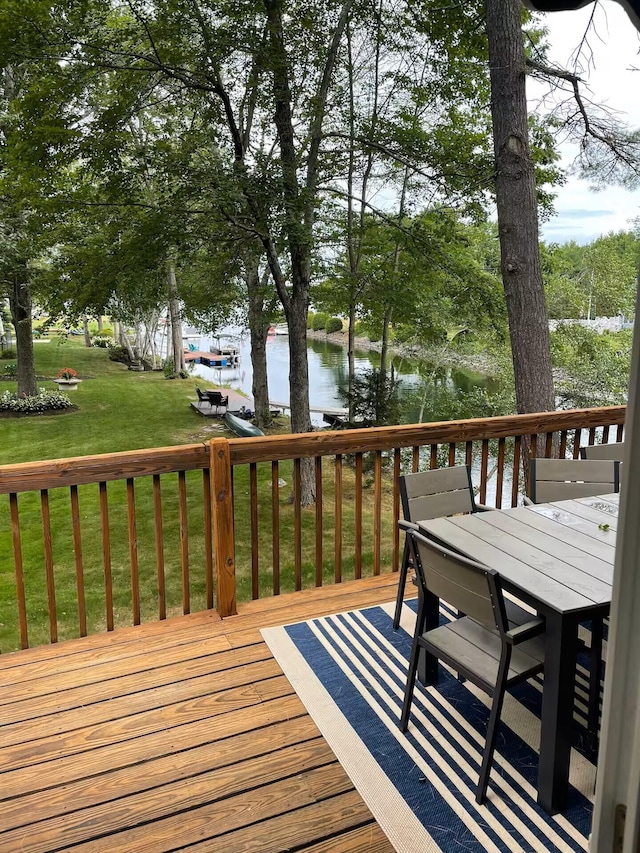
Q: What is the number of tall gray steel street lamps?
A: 0